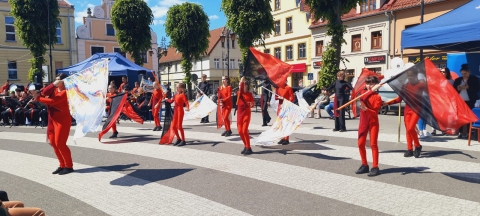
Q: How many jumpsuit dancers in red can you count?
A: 9